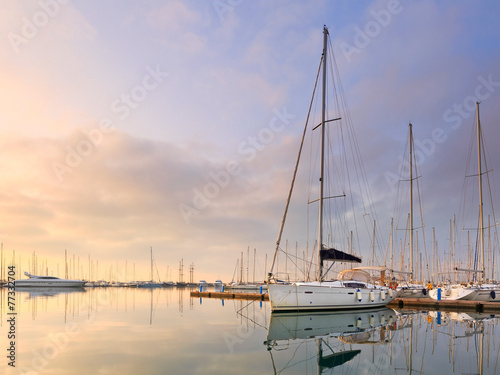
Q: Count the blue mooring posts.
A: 4